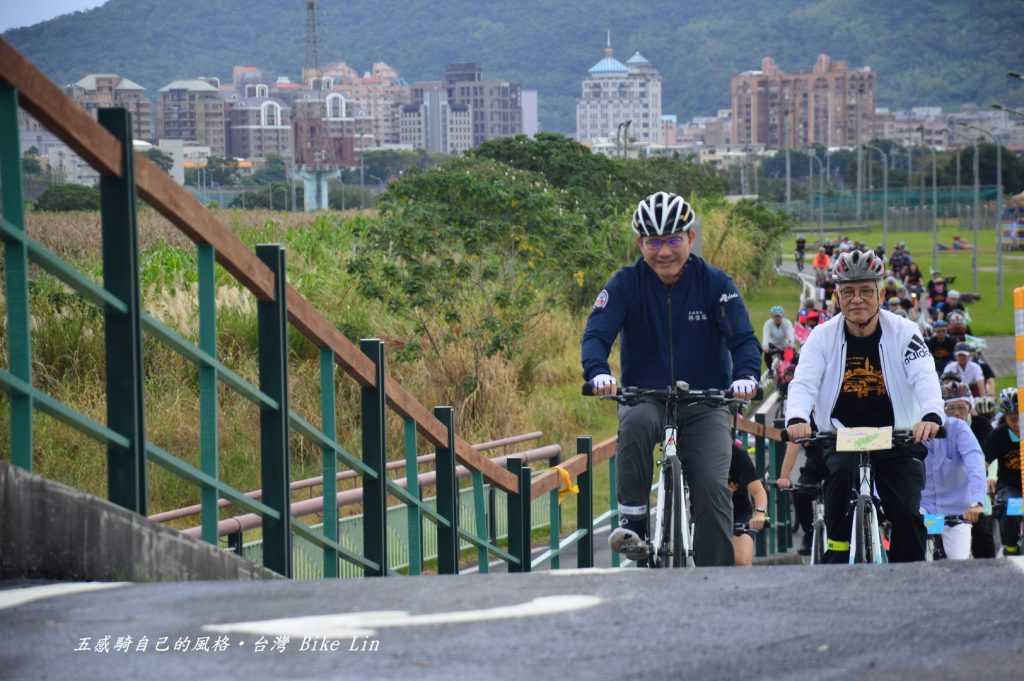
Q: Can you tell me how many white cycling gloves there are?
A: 2